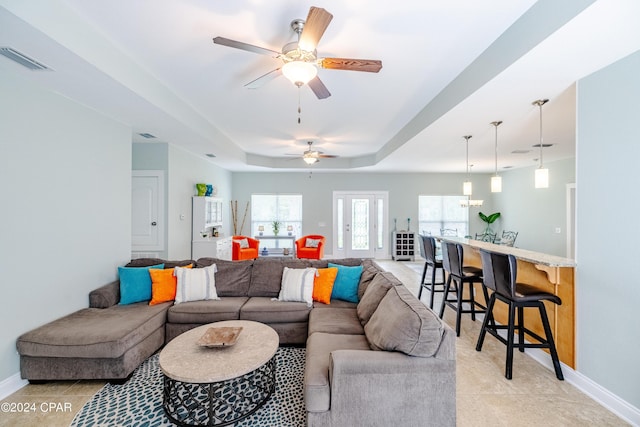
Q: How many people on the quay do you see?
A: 0